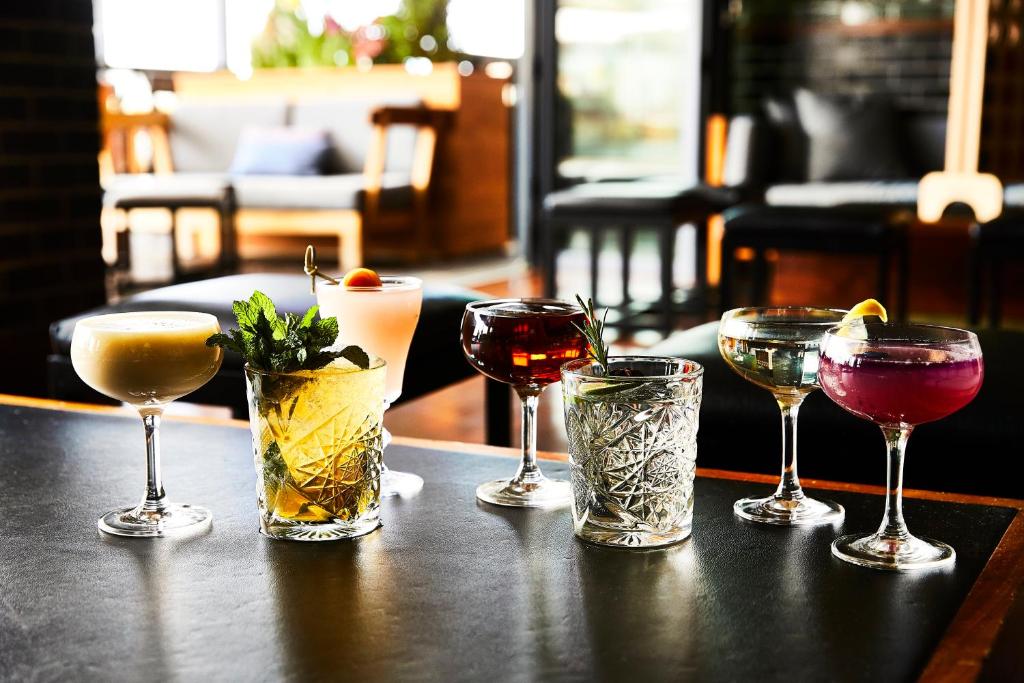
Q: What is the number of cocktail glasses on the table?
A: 7